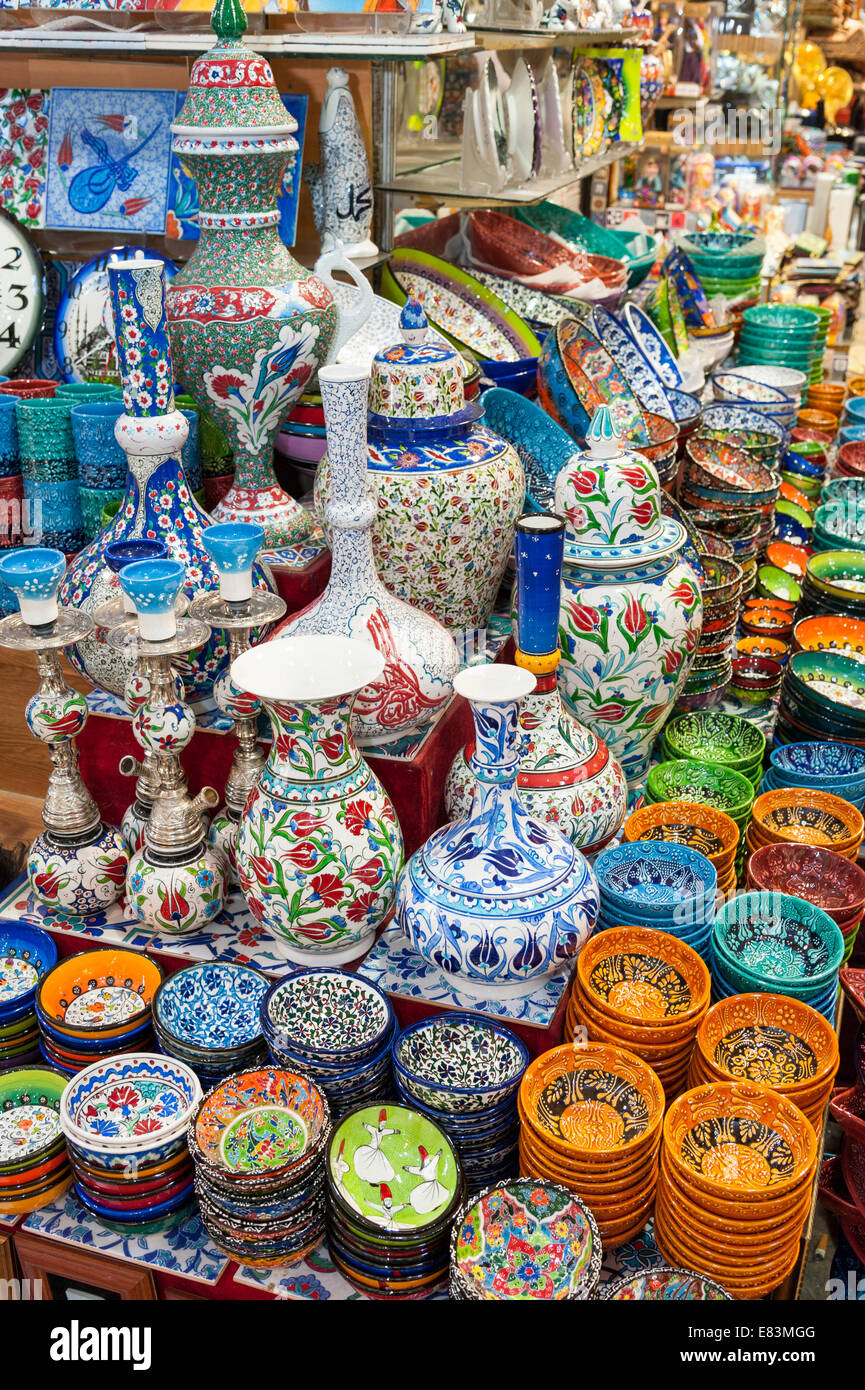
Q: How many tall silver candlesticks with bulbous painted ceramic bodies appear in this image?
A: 4